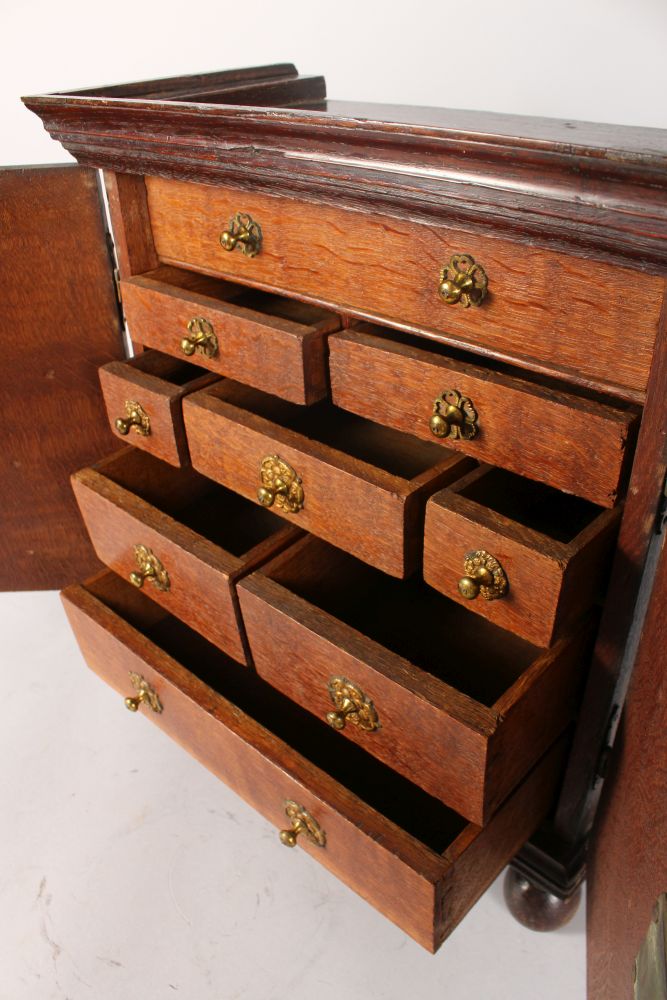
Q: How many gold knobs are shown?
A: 11